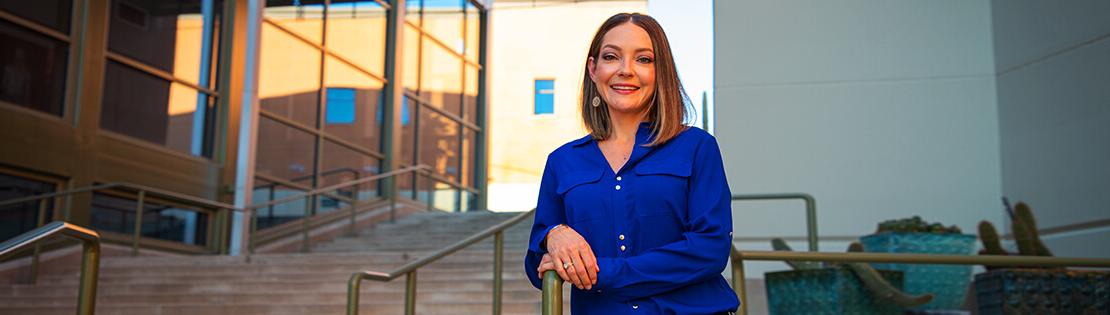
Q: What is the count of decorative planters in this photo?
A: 3